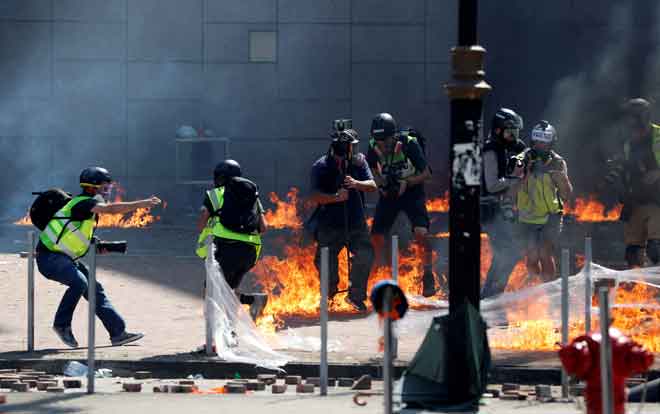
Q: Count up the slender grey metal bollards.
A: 9